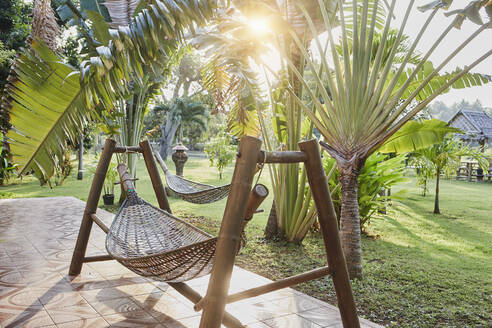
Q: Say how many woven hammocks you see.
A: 2